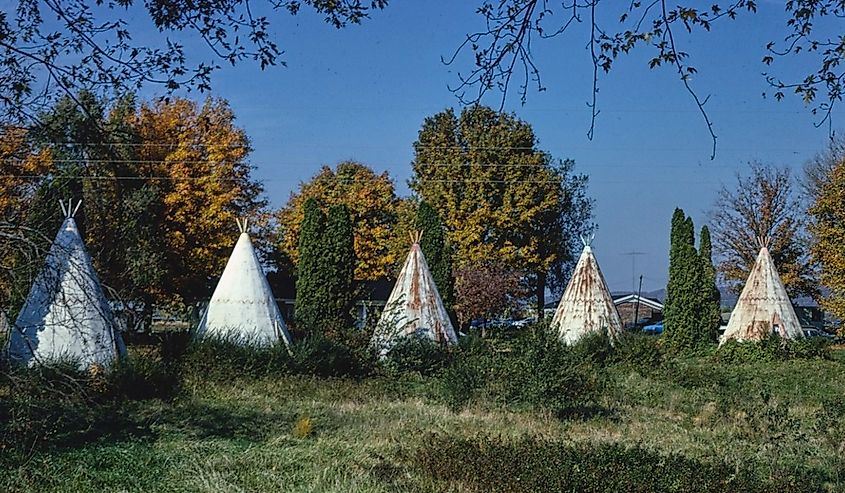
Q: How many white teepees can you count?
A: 5